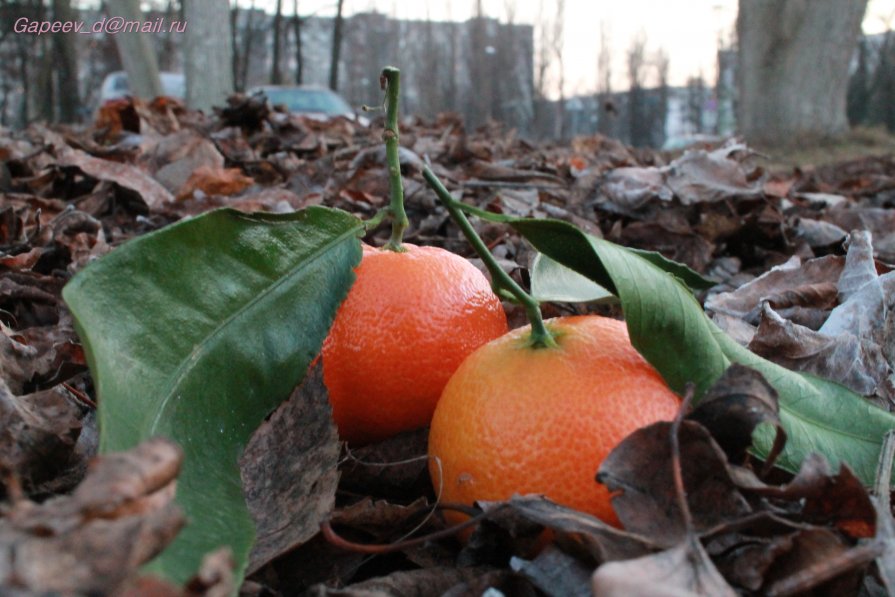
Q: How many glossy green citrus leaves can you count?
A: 3